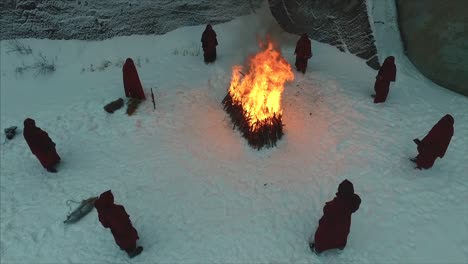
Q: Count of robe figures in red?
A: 8